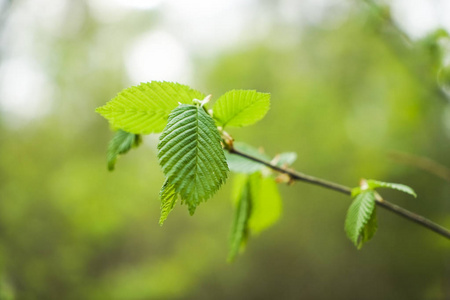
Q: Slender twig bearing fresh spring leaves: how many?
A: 1